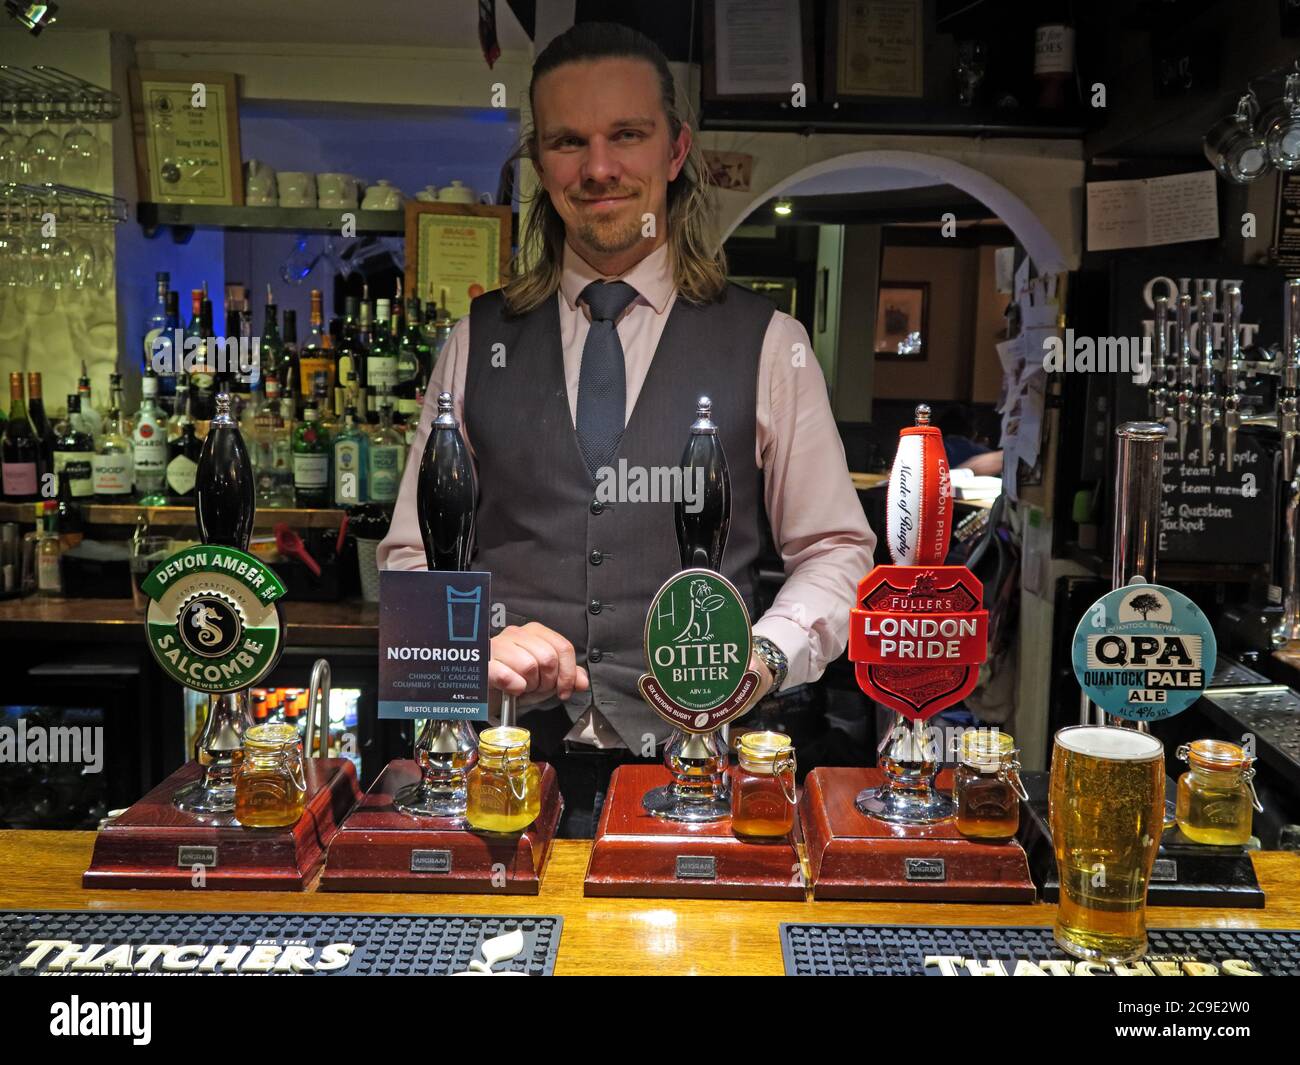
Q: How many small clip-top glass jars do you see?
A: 5